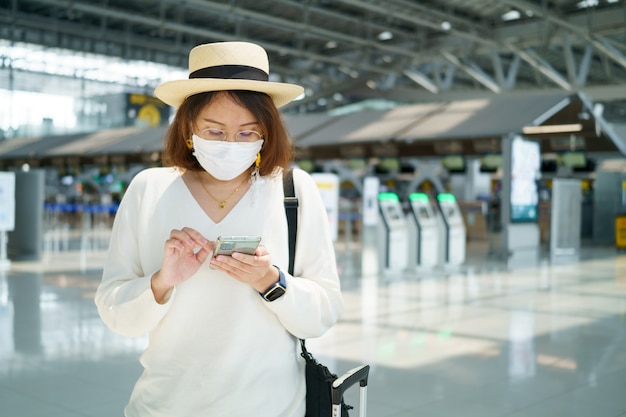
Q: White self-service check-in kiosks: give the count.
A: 3